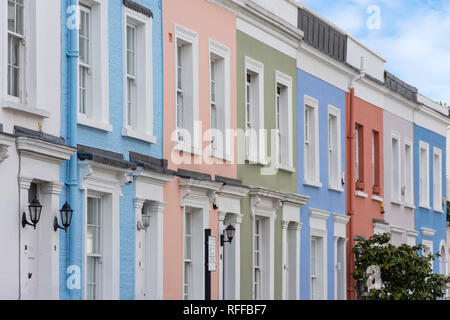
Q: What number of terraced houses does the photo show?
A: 8